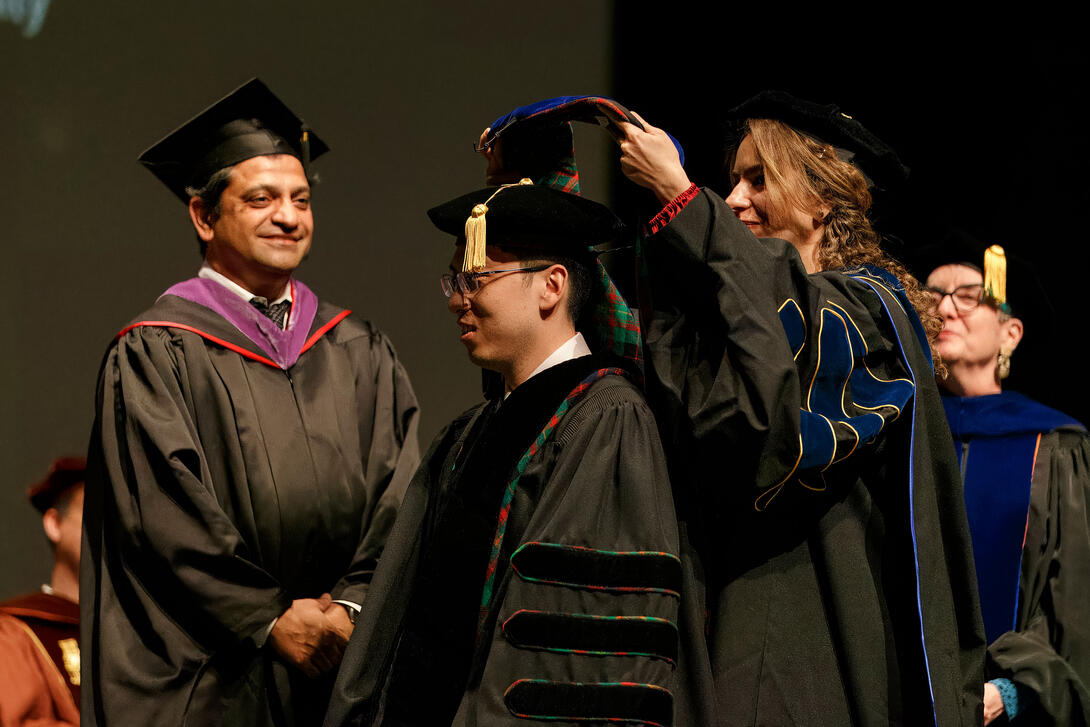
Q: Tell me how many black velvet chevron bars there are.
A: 3